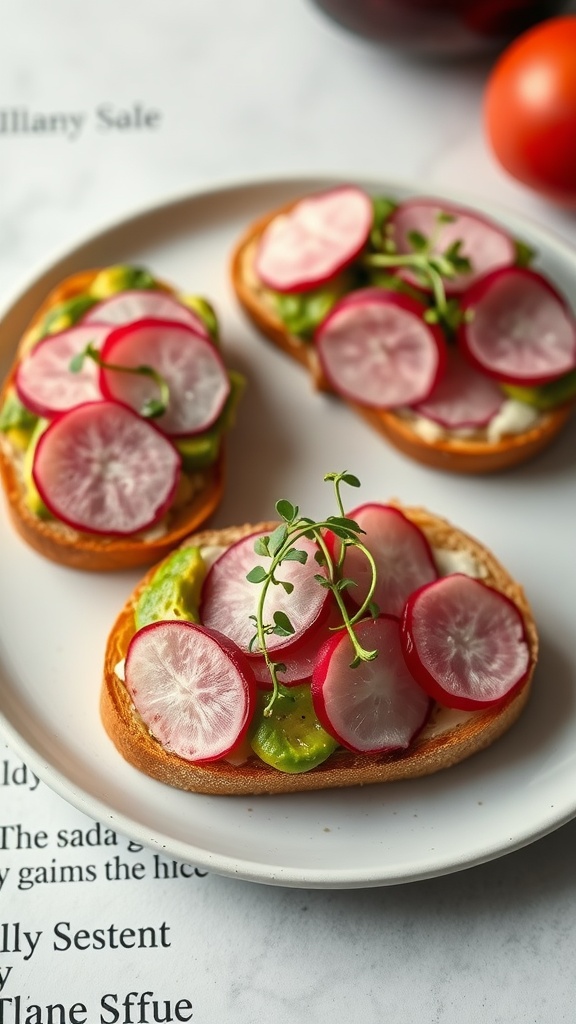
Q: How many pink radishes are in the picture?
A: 15